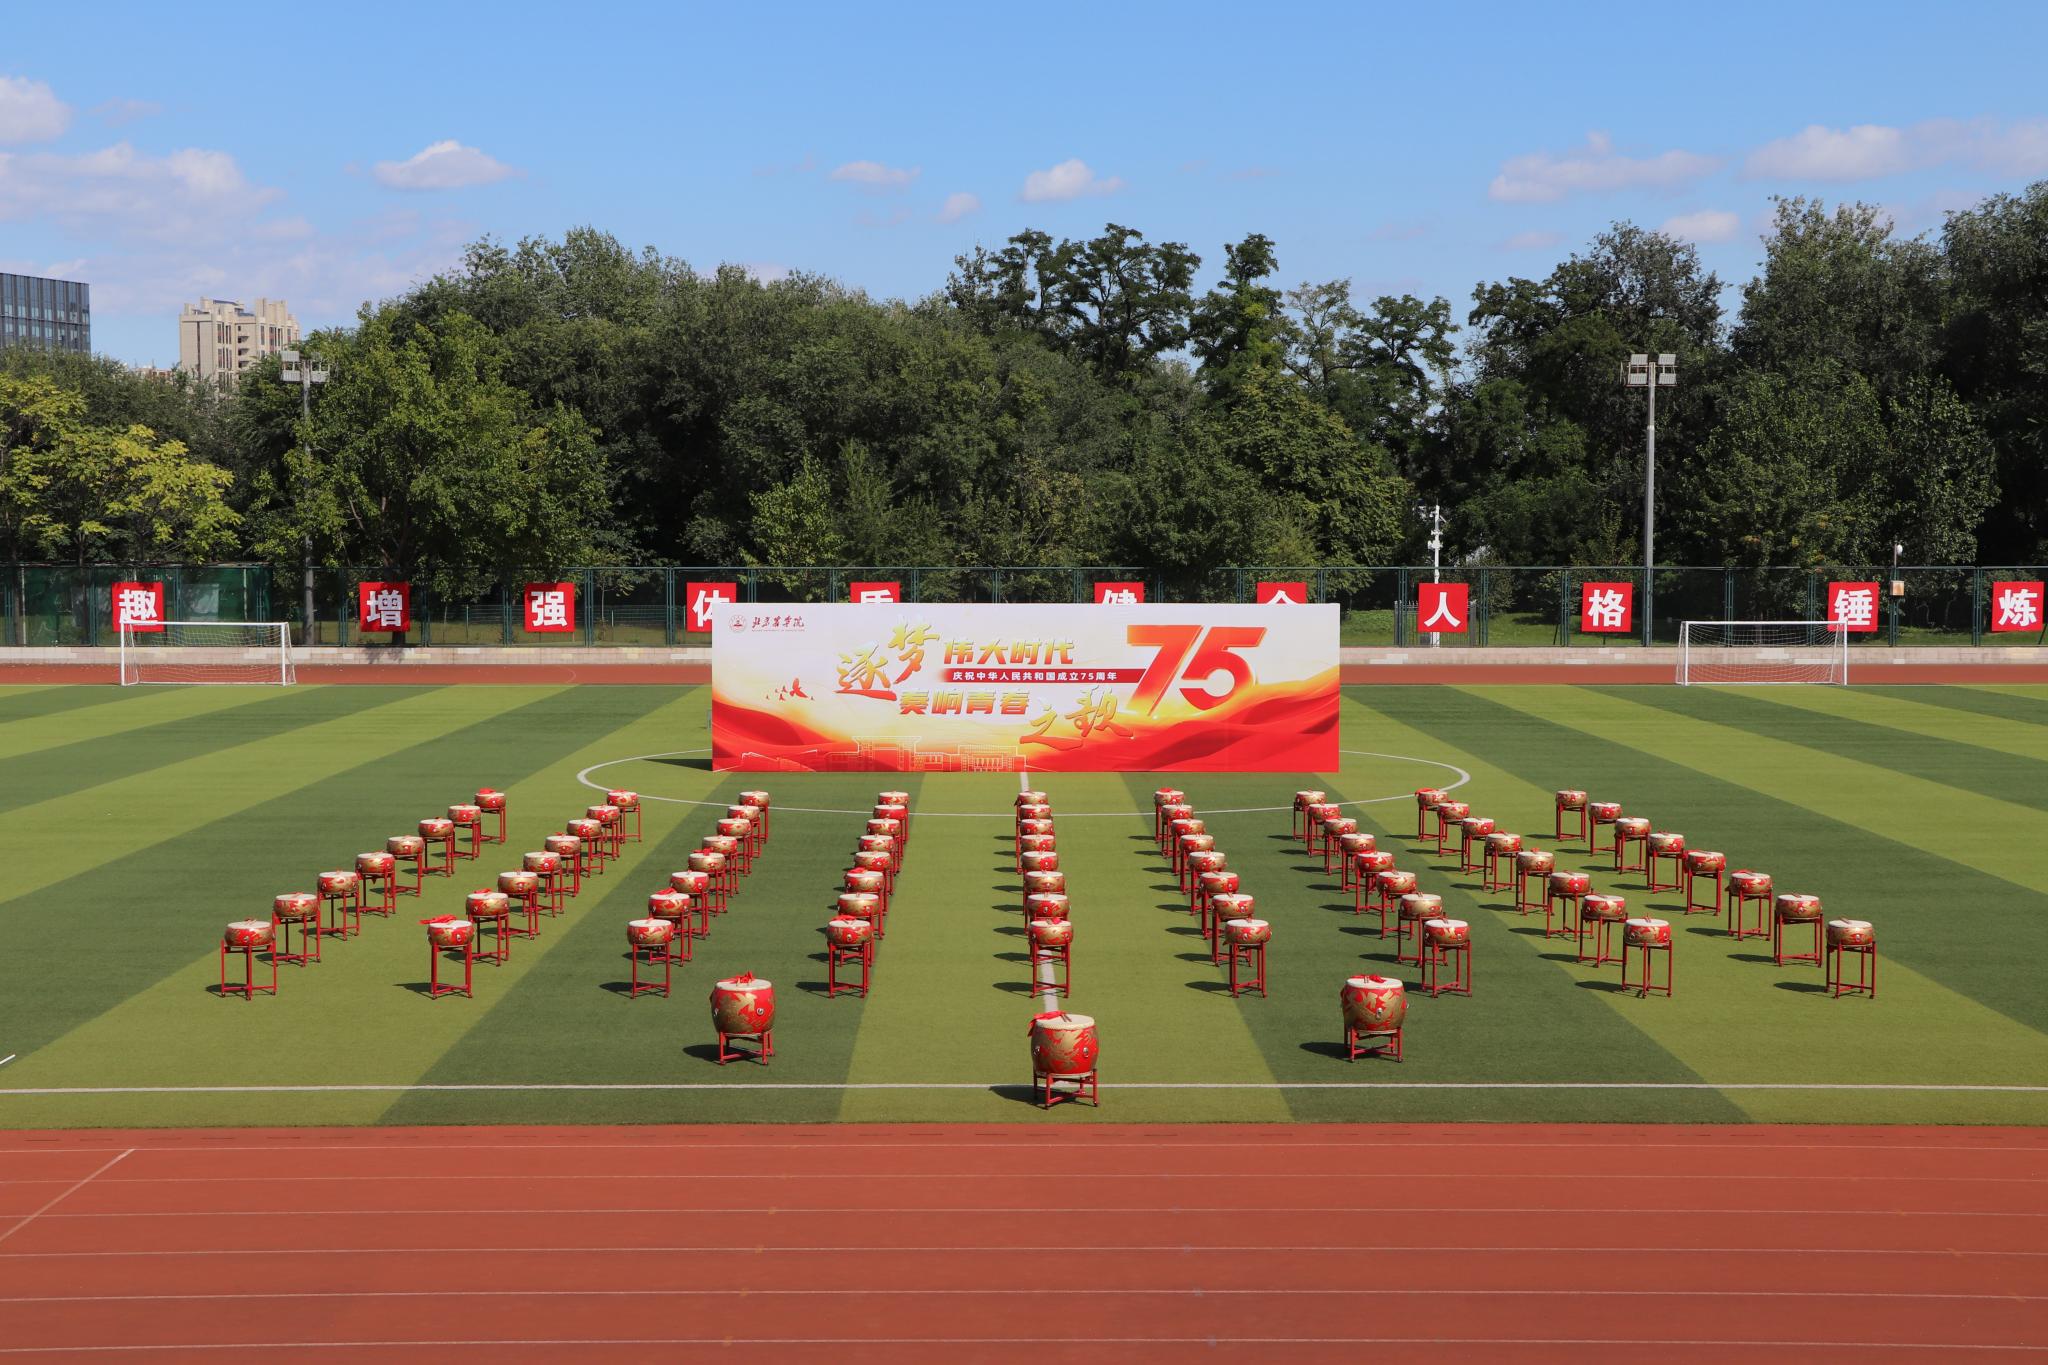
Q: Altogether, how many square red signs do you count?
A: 11